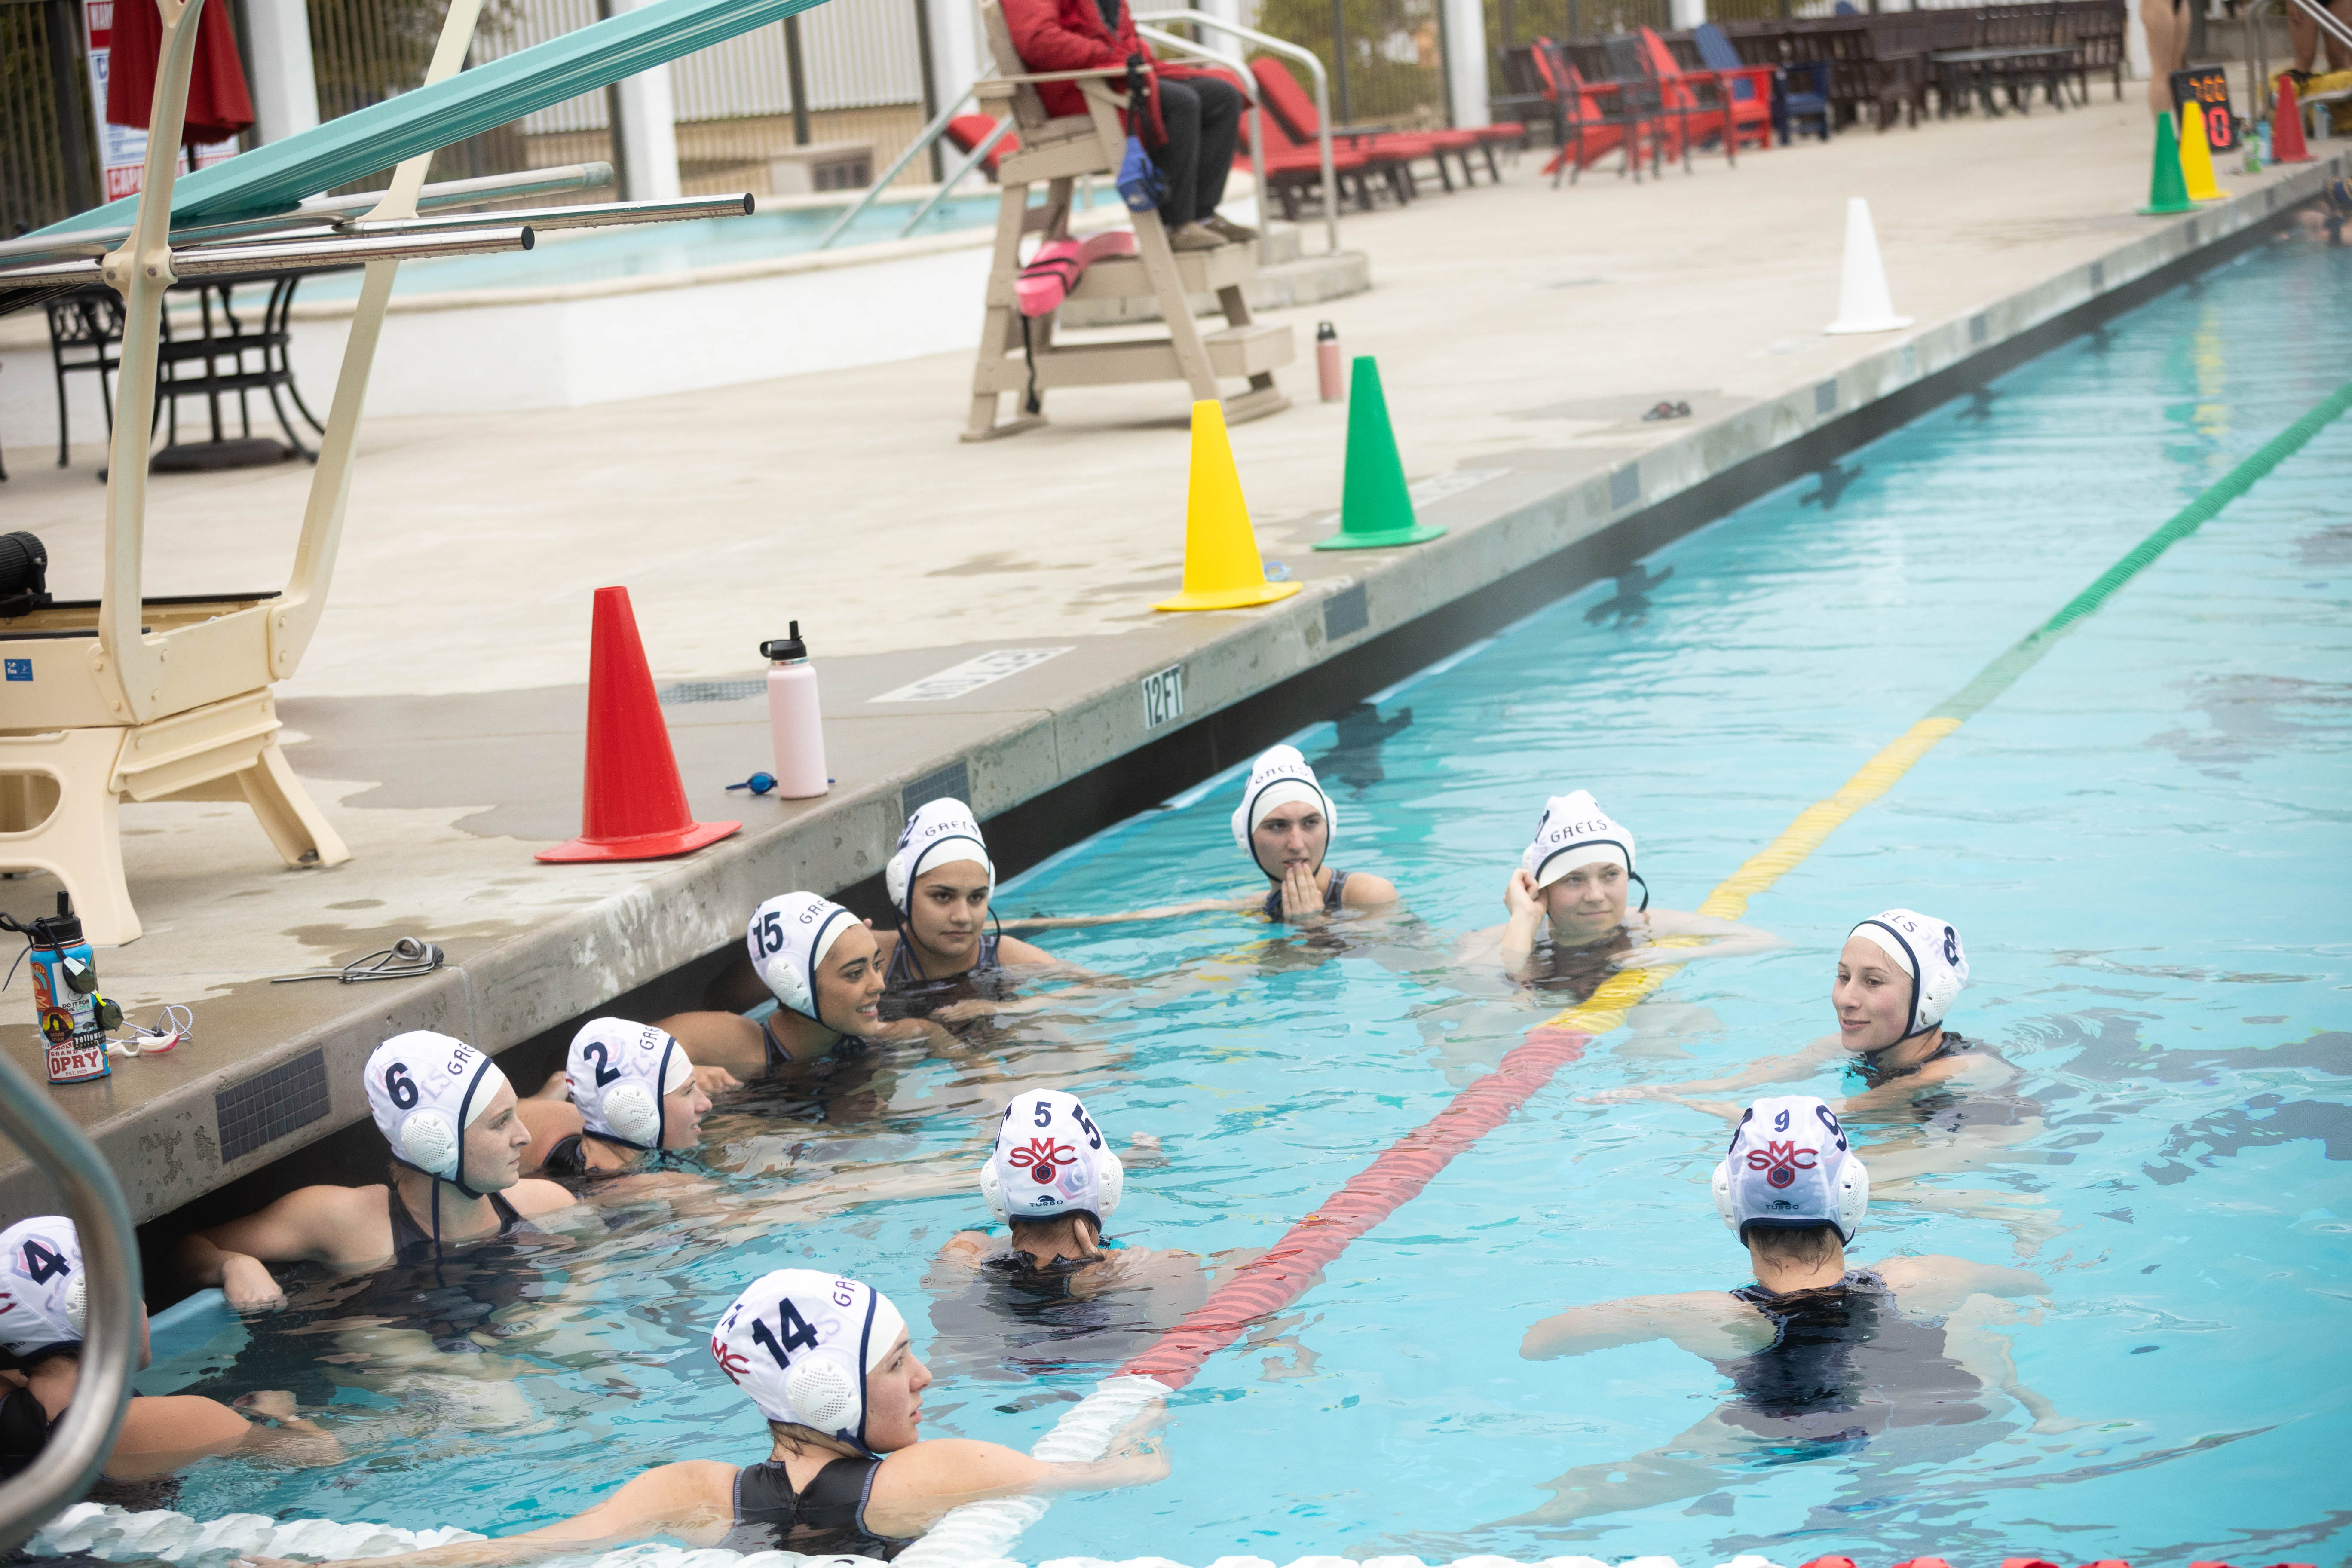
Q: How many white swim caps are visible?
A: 11